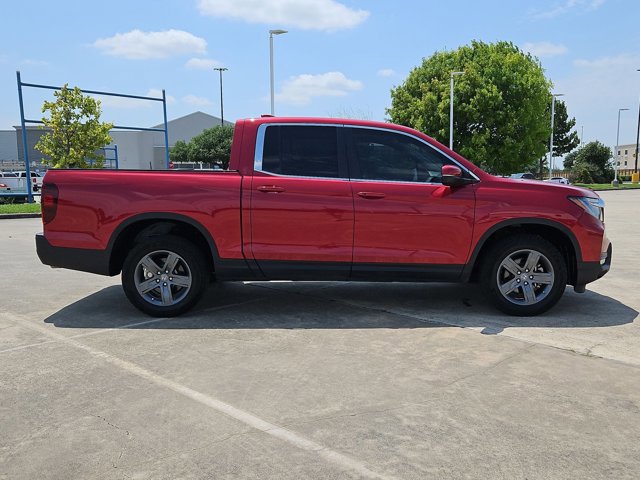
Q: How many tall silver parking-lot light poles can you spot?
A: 4